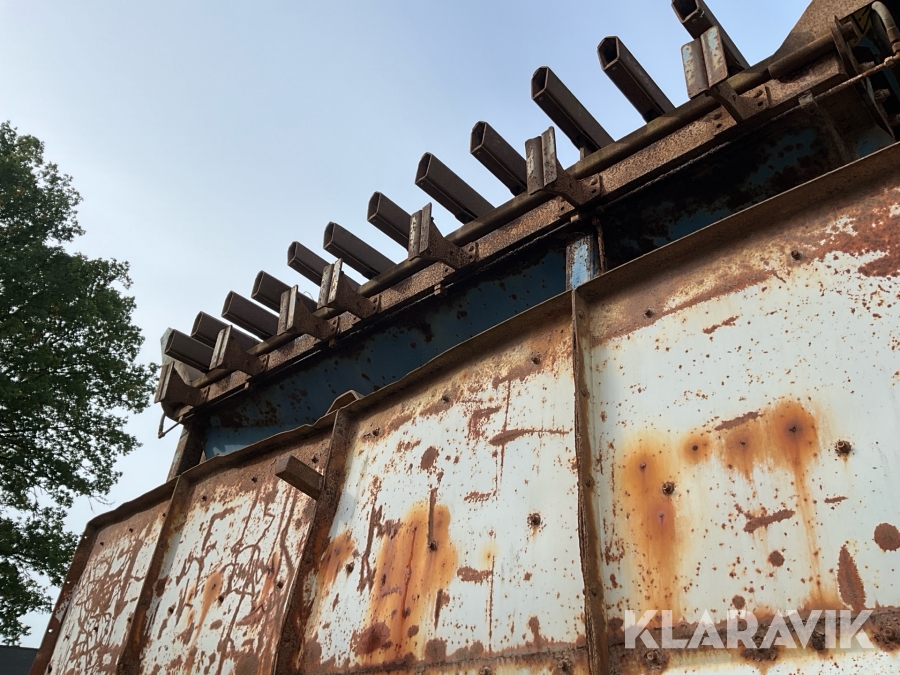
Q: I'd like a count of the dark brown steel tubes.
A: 12